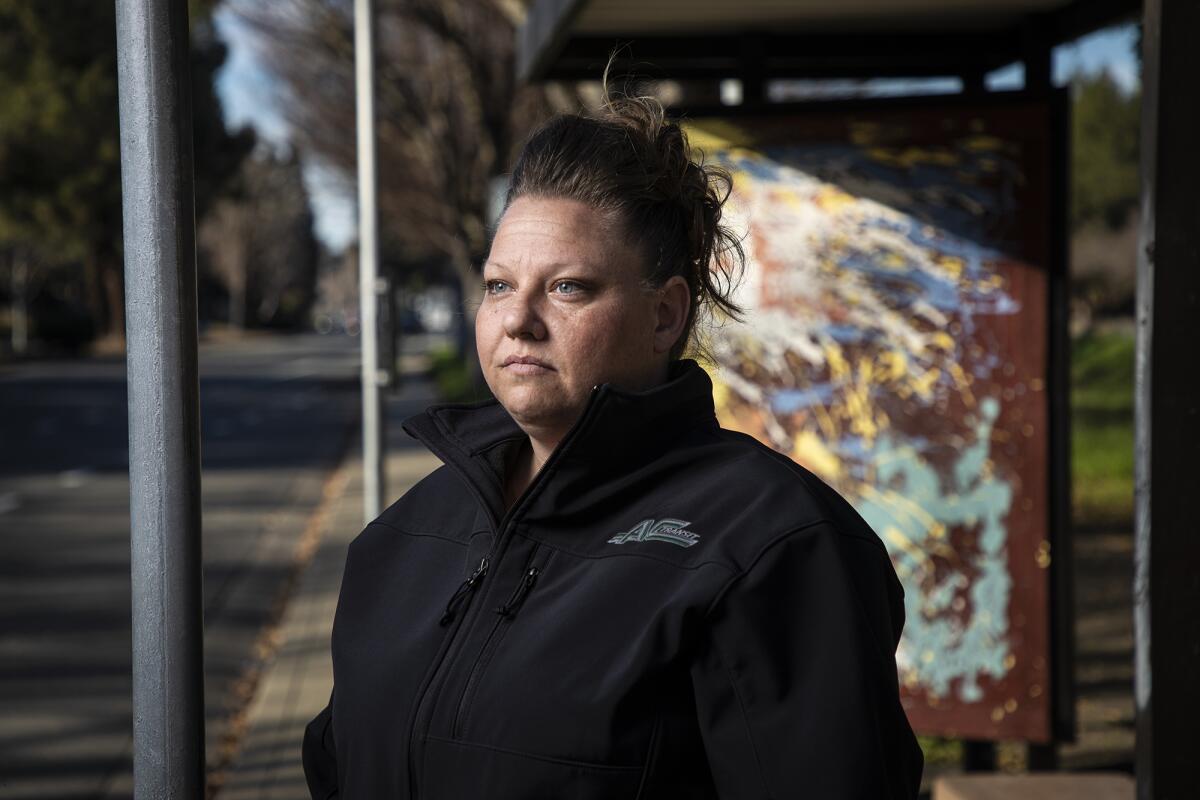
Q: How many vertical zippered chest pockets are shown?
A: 1